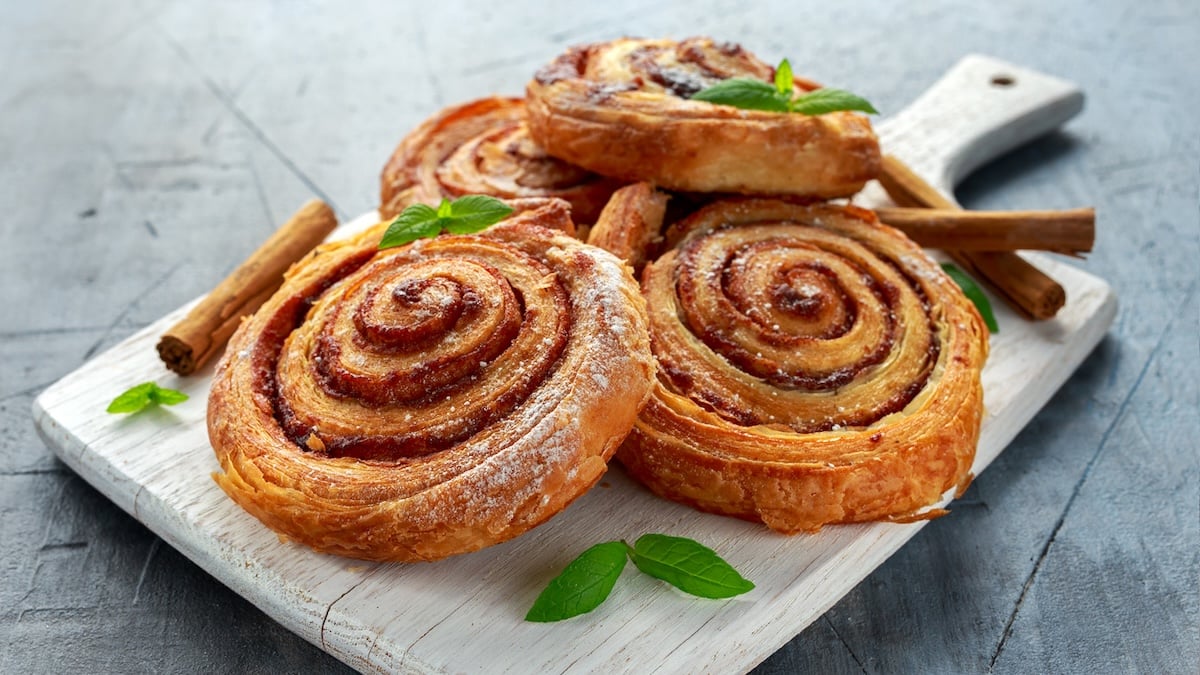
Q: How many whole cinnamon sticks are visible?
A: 3